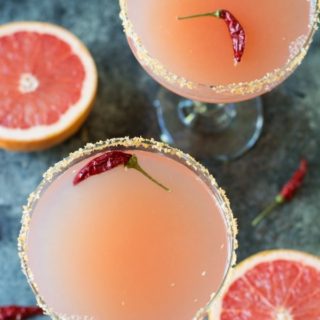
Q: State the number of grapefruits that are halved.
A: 2